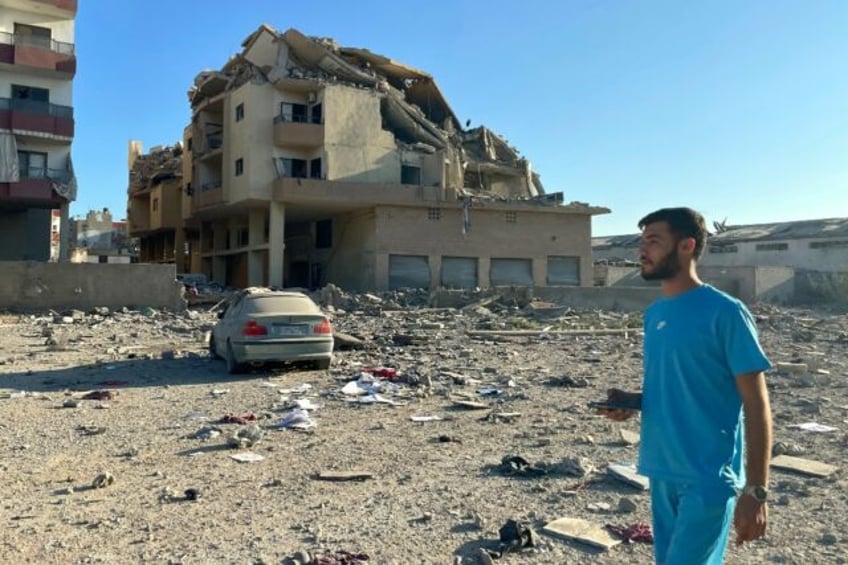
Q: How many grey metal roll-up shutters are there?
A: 4